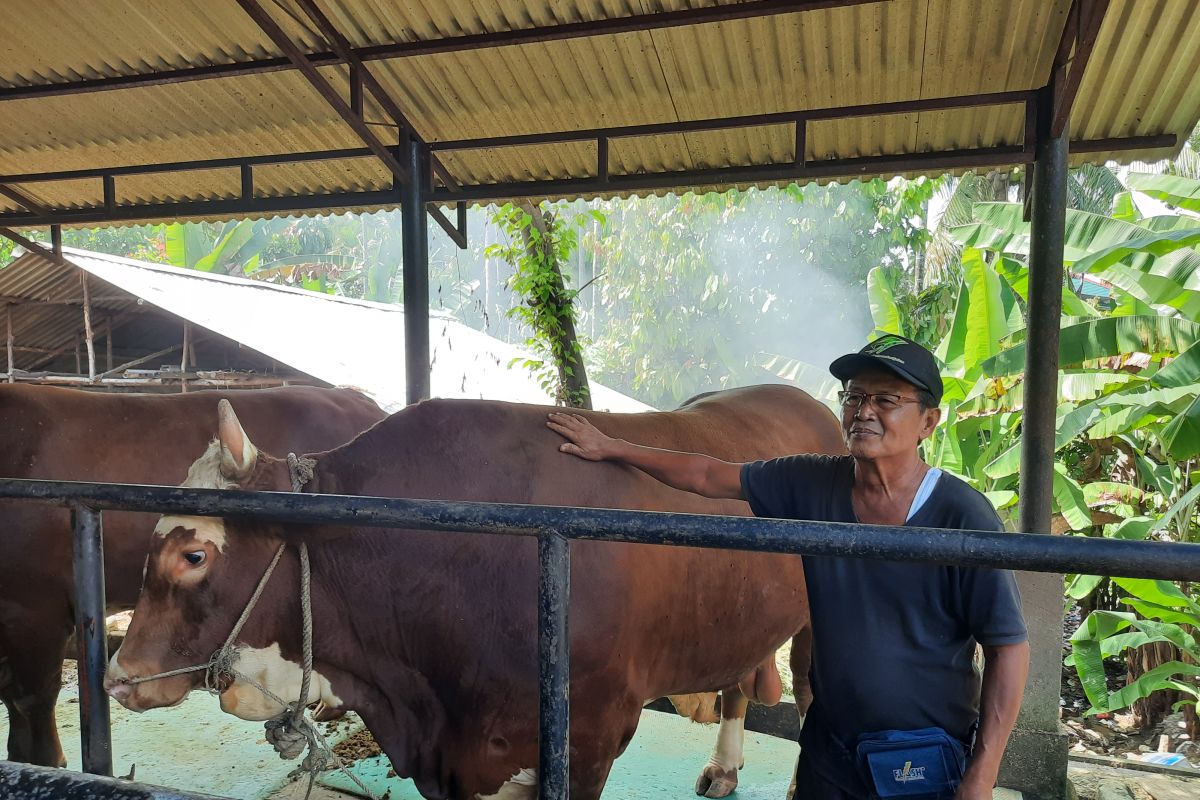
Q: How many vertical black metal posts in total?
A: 4